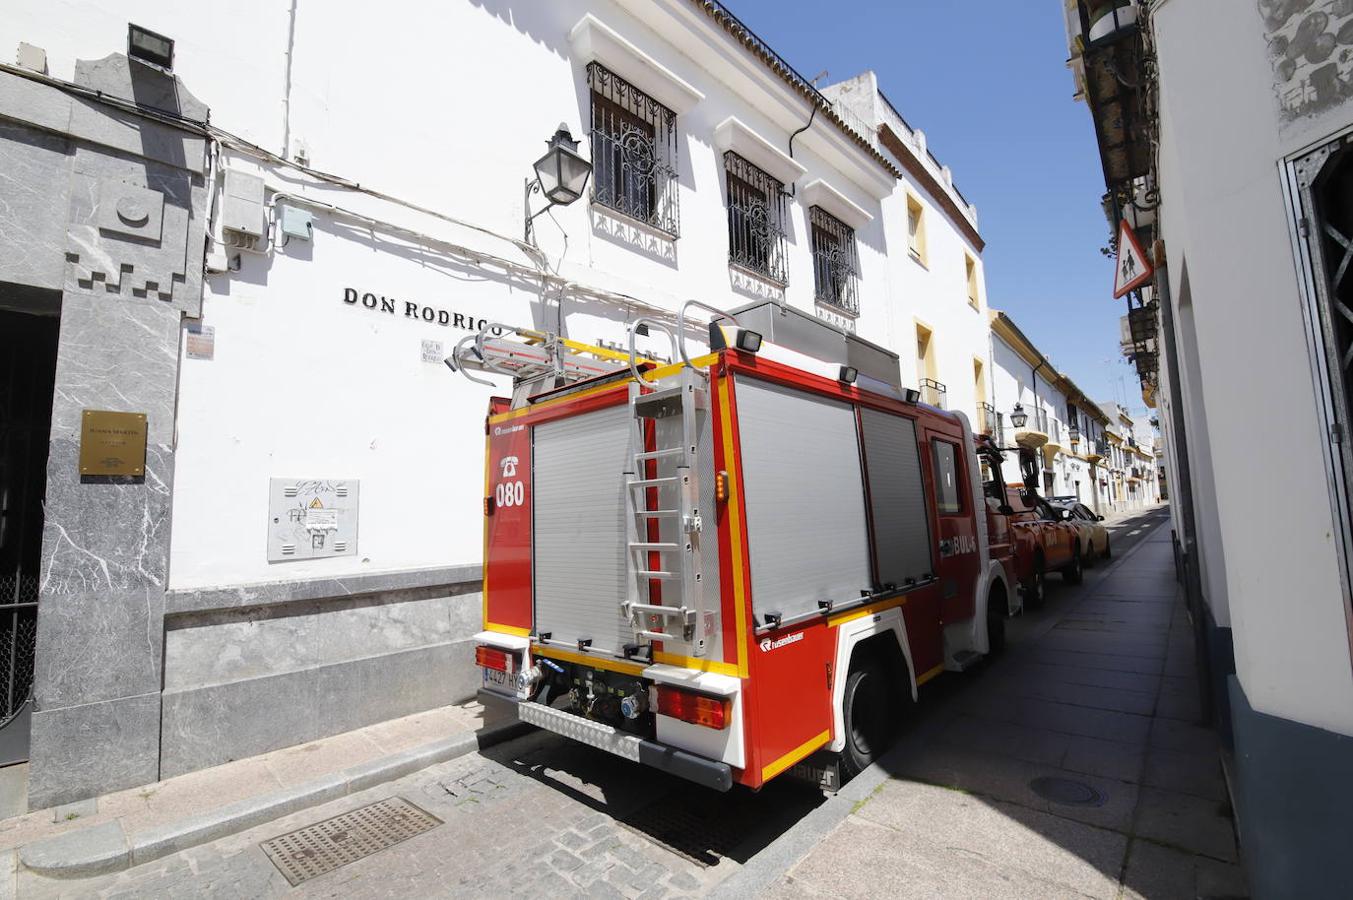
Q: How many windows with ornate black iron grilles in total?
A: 3